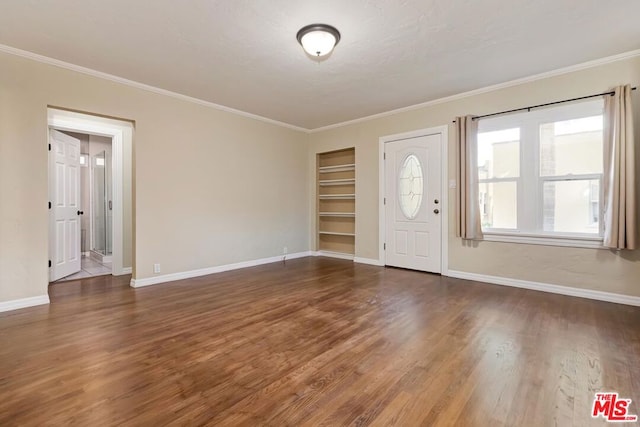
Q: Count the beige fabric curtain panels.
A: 2